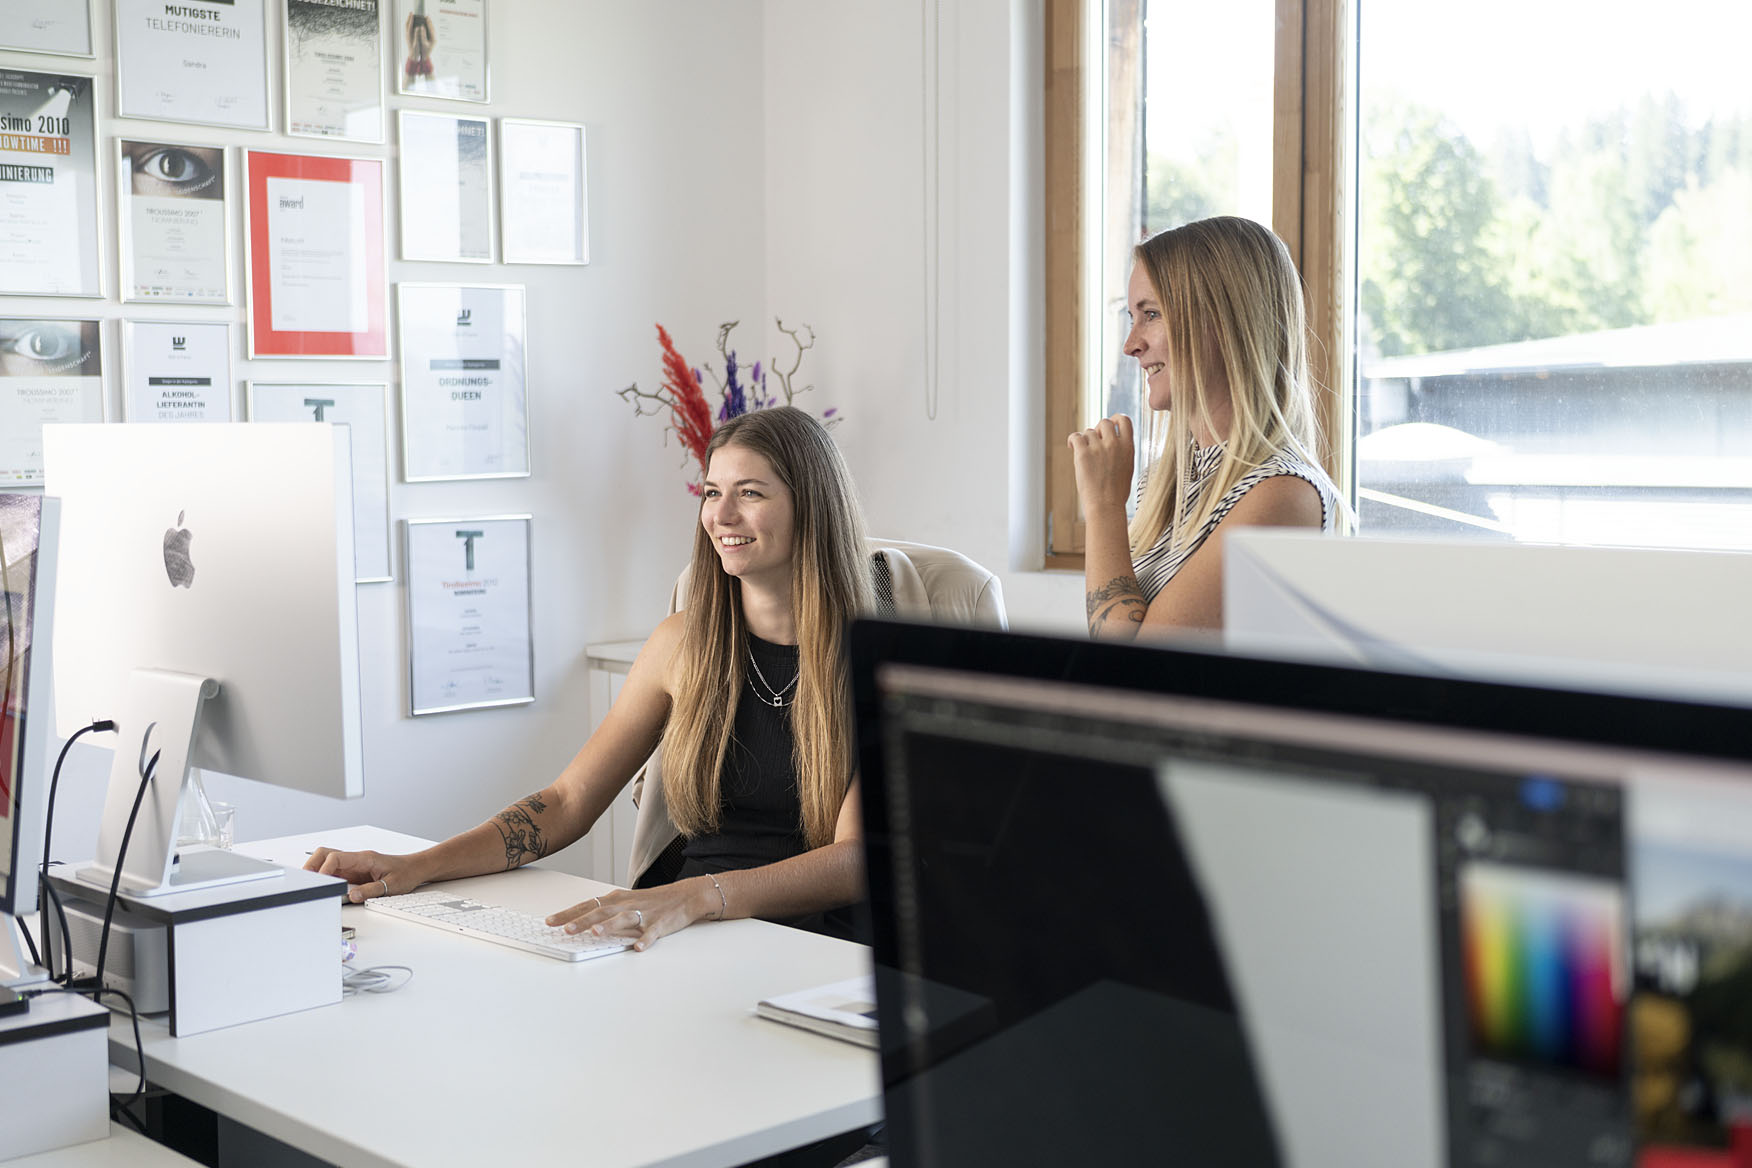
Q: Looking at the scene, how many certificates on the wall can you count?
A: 14